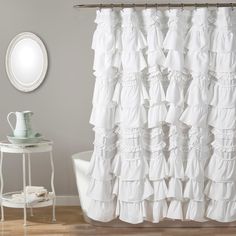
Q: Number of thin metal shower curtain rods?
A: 1